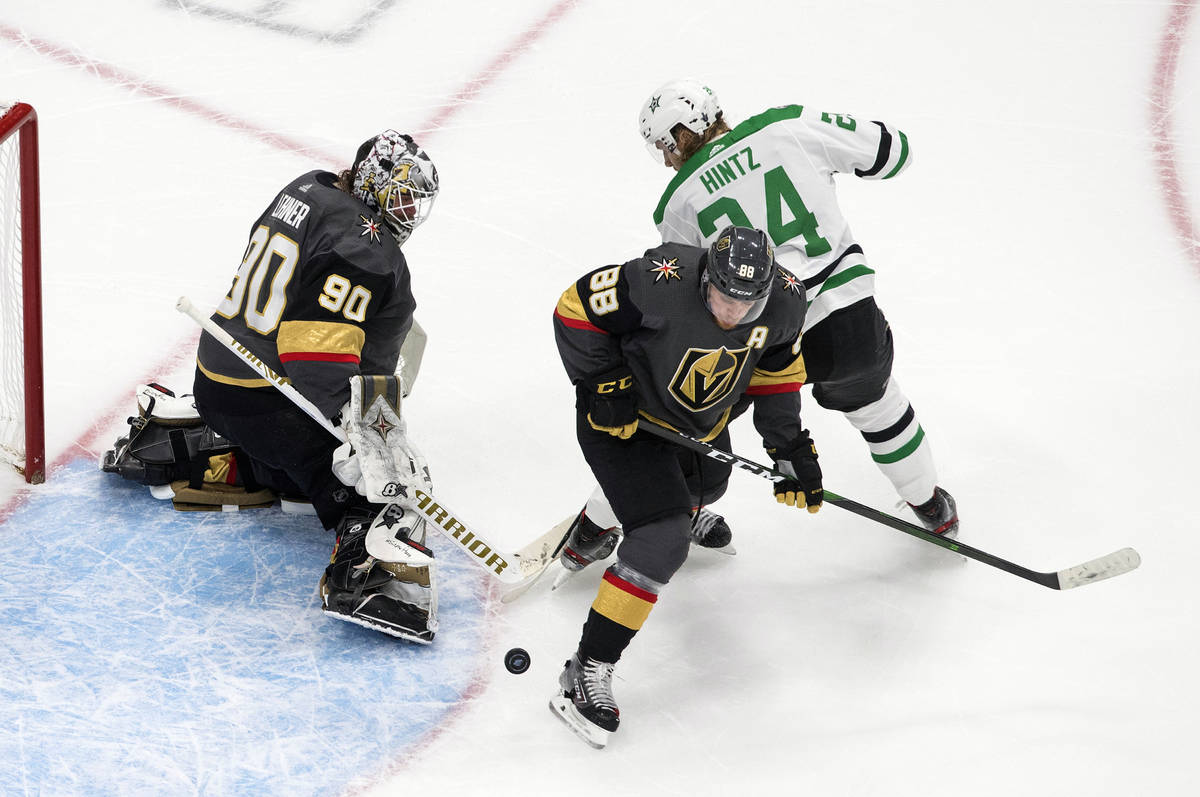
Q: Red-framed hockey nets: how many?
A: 1